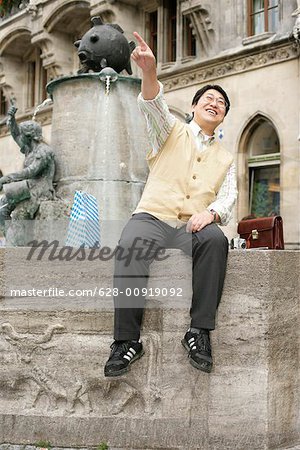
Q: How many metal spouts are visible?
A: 2